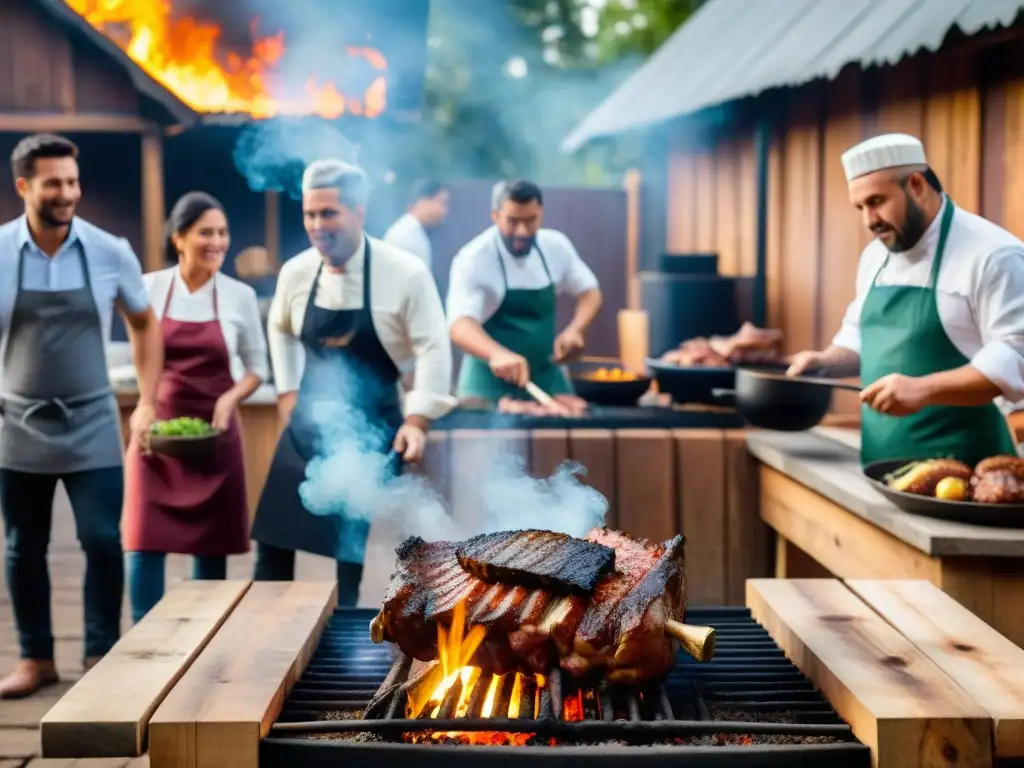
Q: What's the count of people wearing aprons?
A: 5